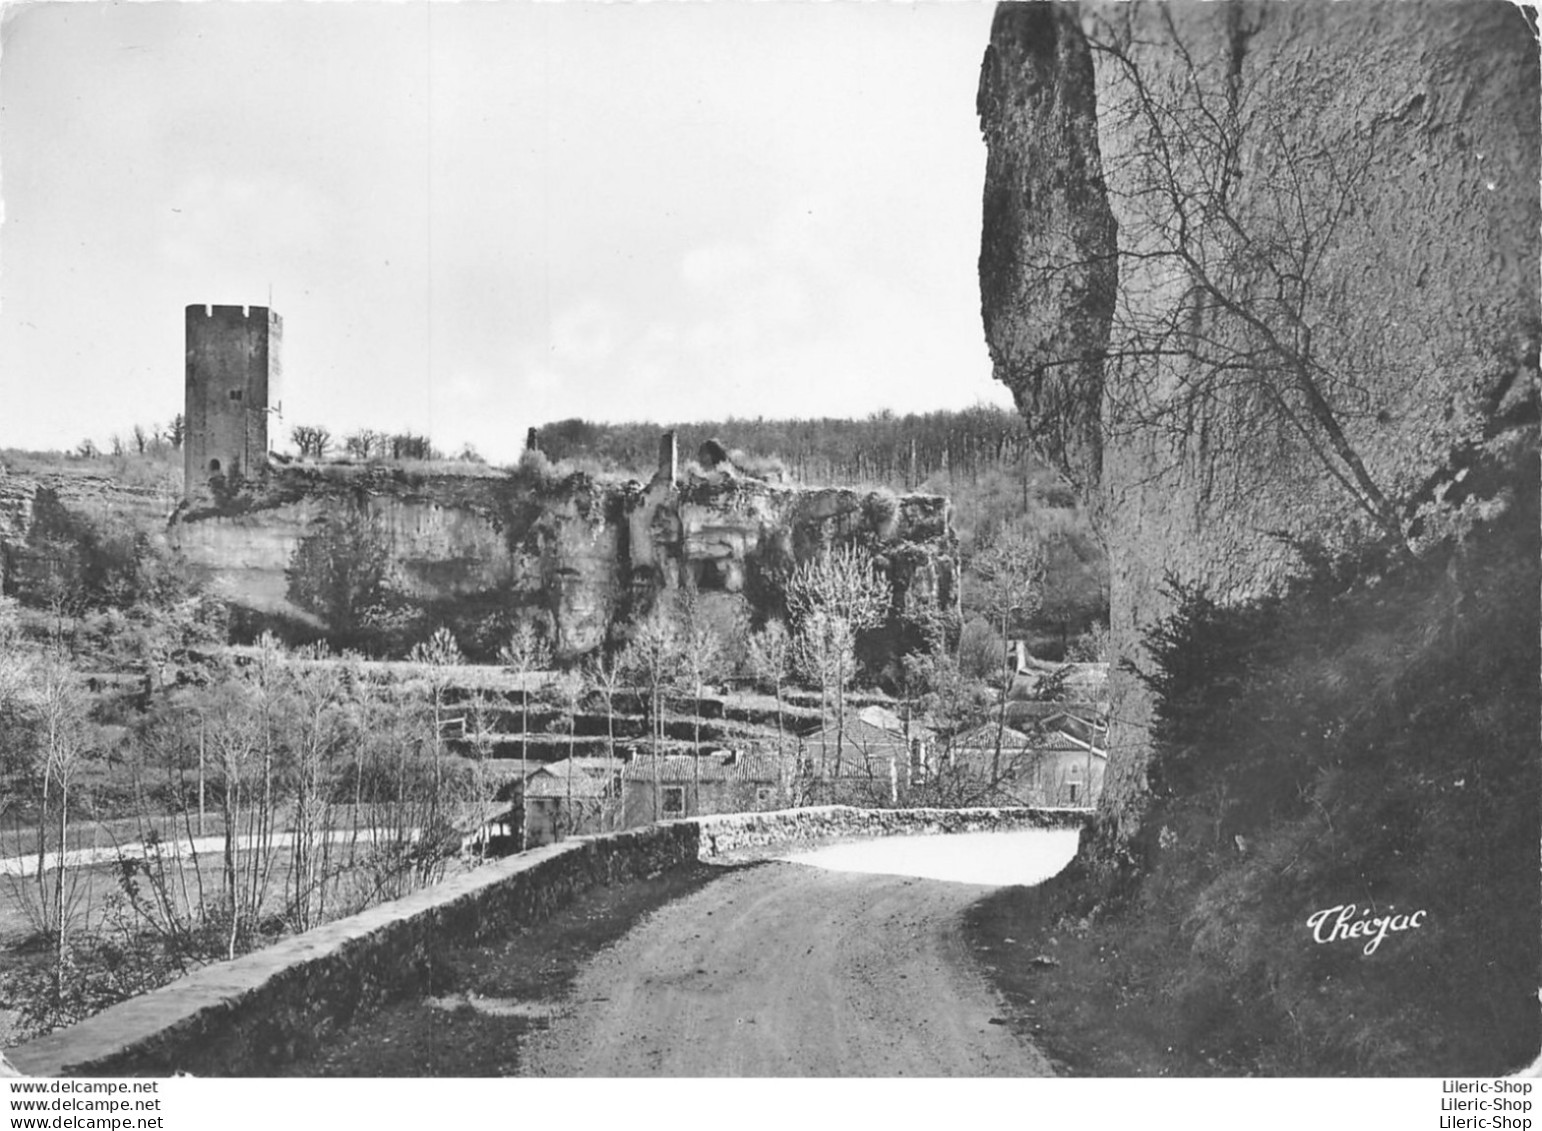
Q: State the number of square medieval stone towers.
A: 1